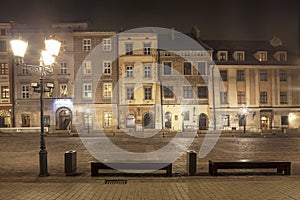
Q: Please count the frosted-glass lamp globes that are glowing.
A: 3